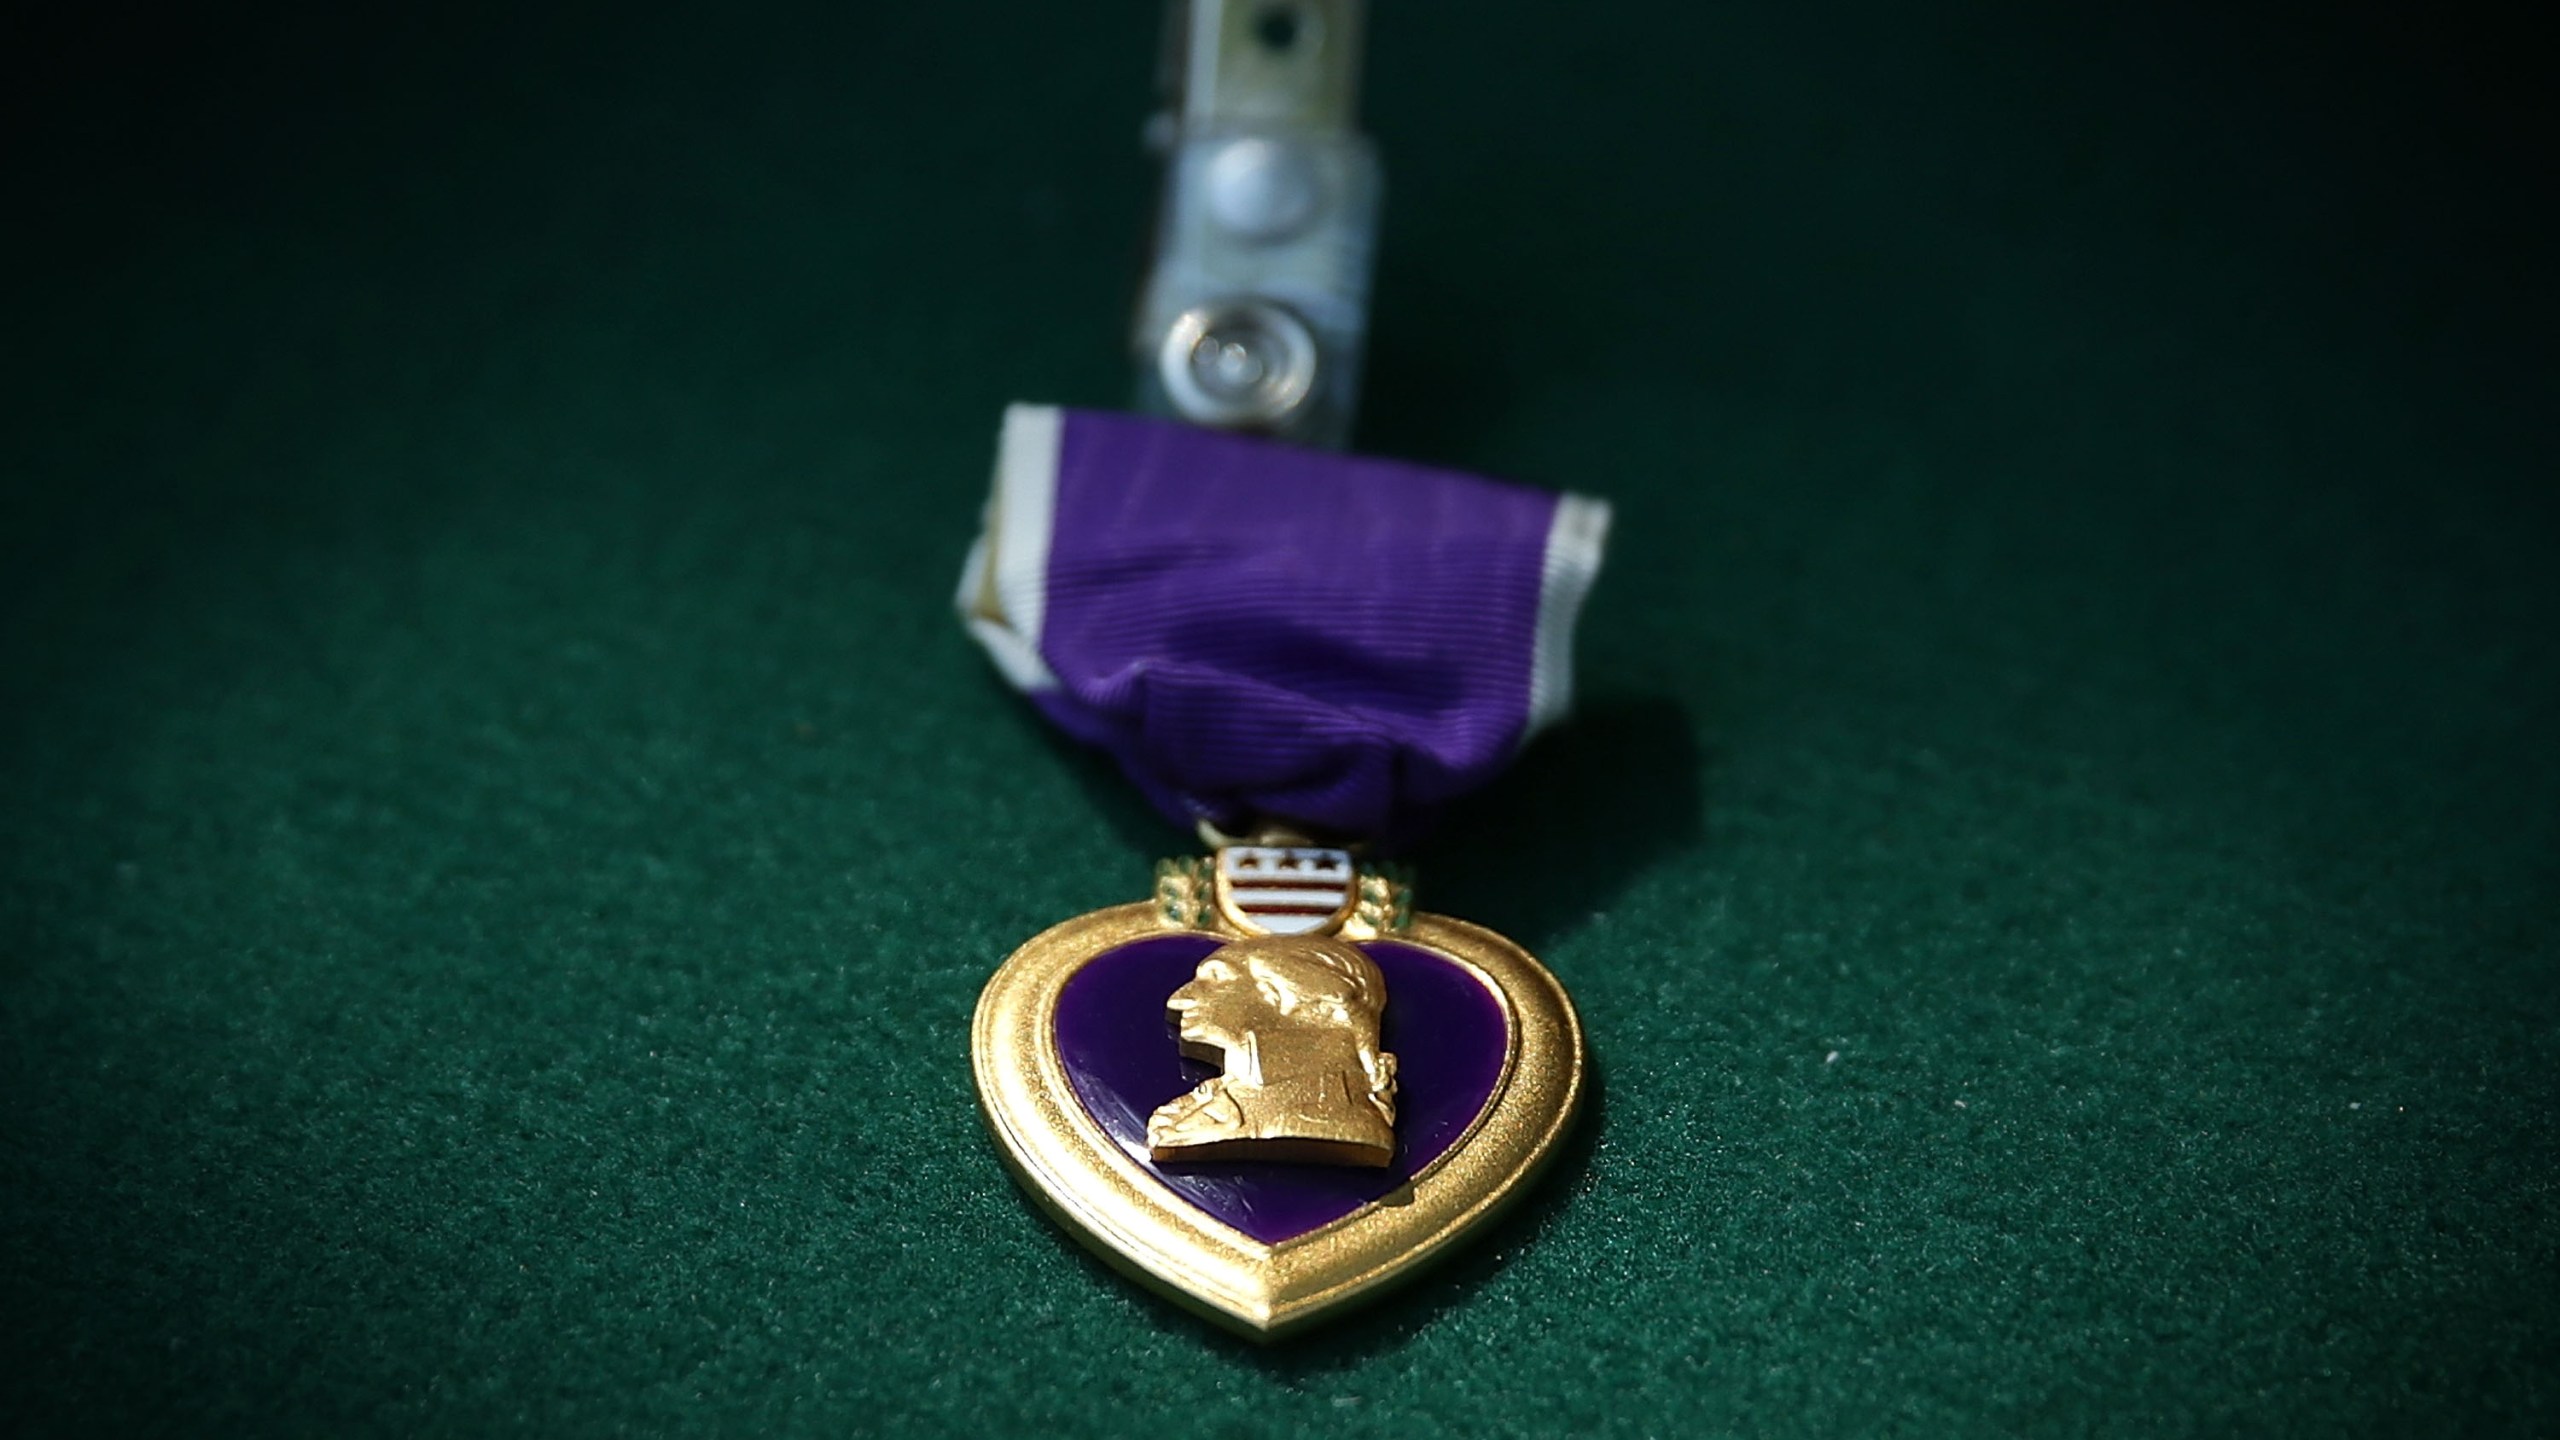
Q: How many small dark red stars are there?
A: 3